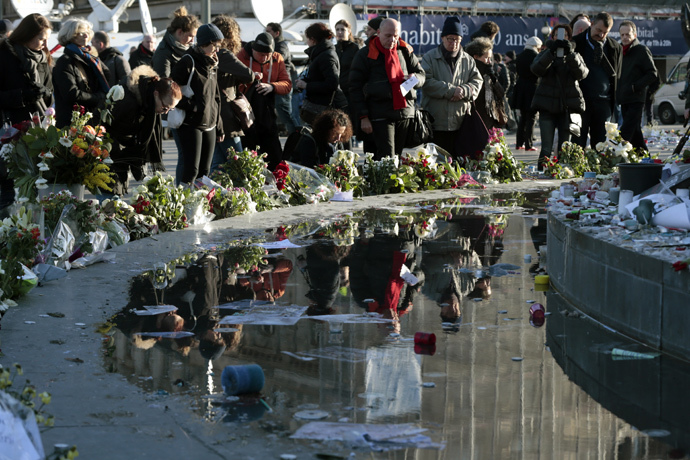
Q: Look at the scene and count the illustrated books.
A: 0